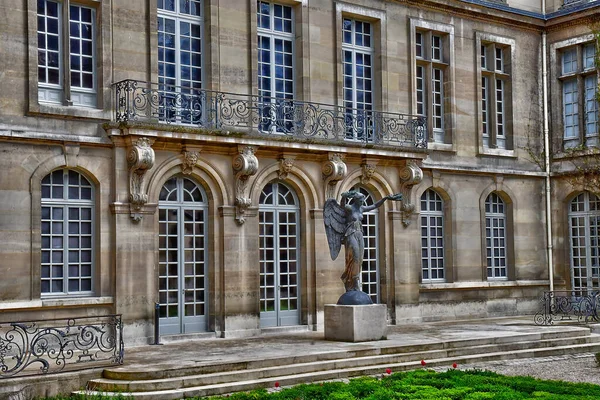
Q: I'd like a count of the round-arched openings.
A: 7